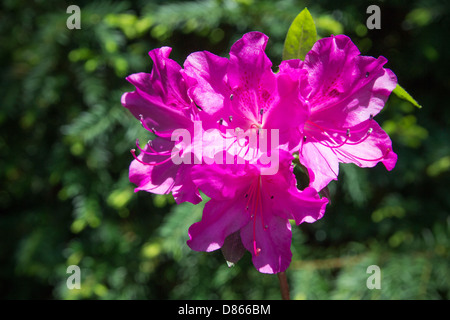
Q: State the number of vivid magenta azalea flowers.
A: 4